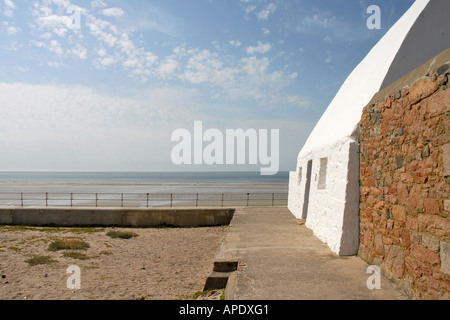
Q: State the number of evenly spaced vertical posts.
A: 11